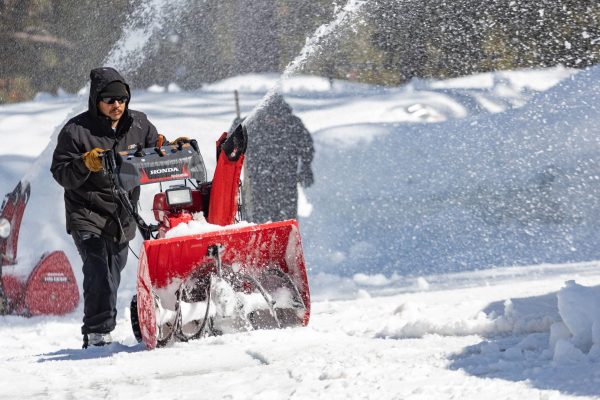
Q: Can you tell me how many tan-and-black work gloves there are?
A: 2